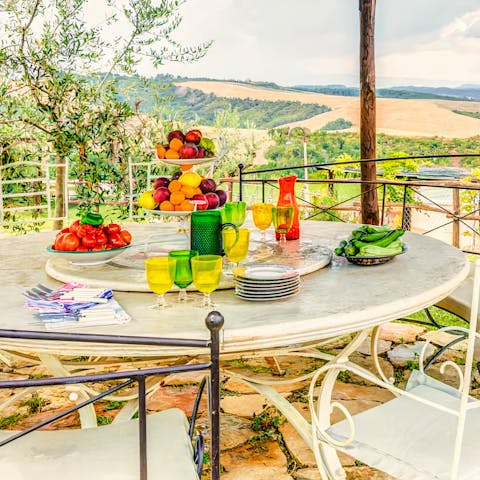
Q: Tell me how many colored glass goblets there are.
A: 7